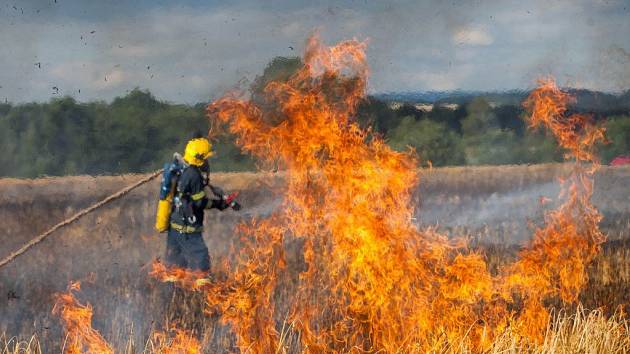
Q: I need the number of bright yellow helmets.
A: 1